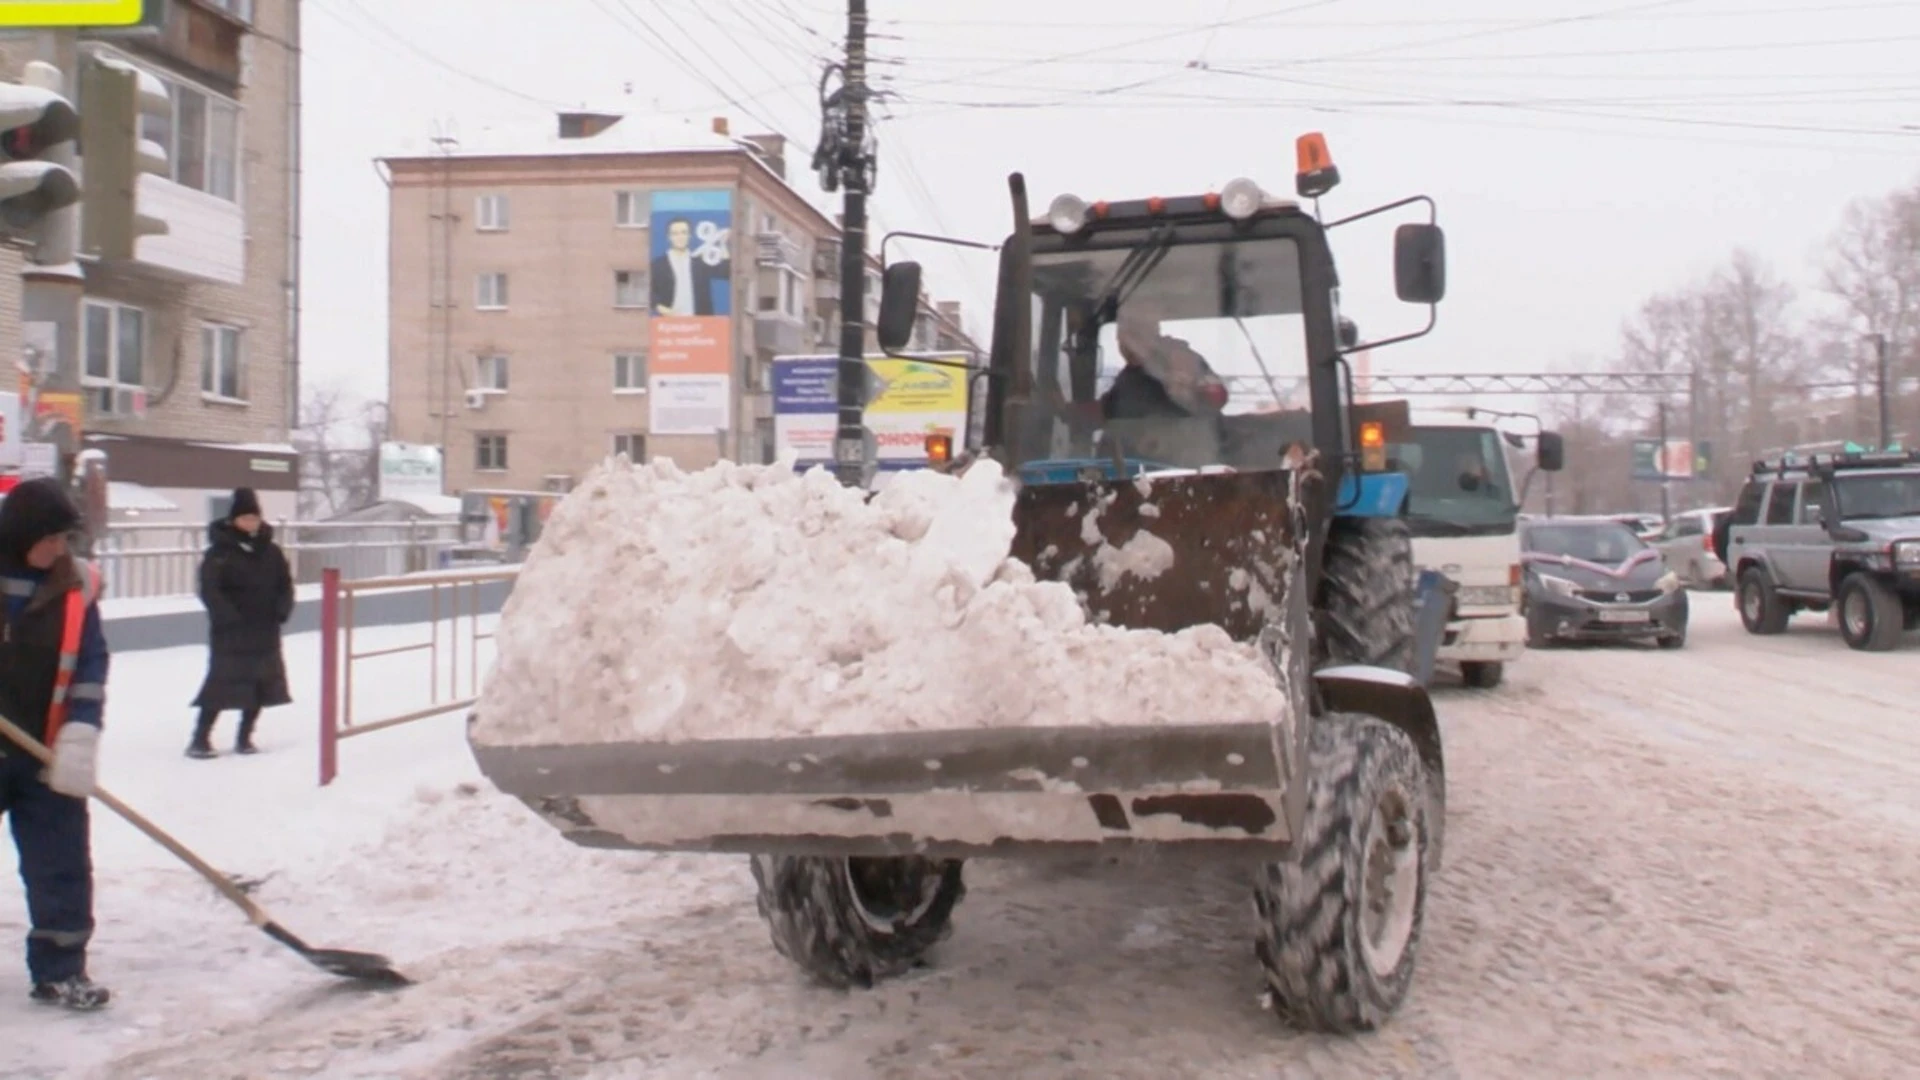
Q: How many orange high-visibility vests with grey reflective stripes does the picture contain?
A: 1